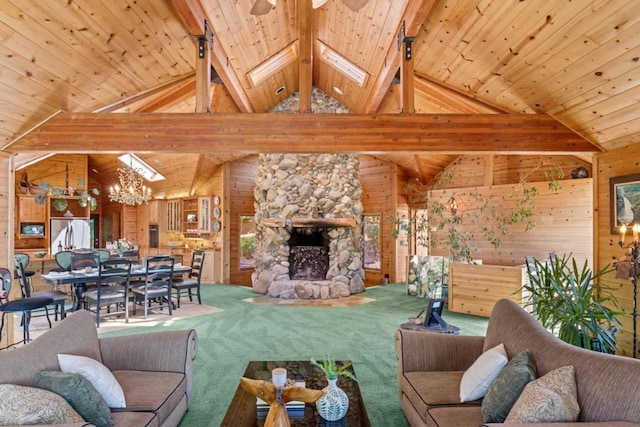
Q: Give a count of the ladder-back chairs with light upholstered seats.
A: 6